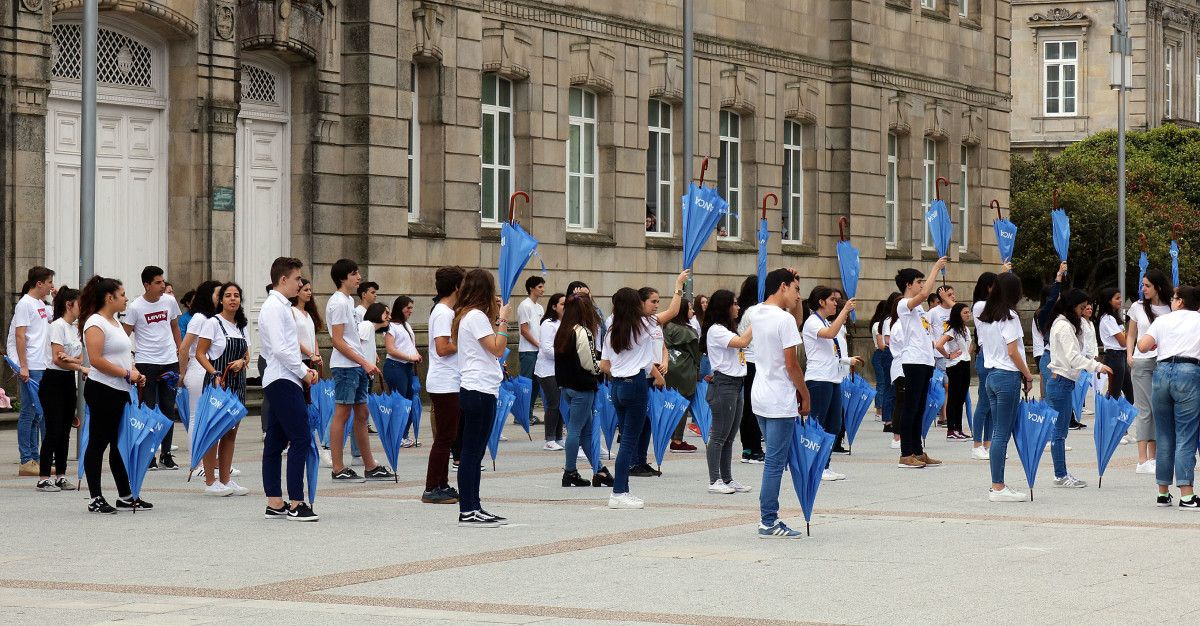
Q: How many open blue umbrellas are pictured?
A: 0